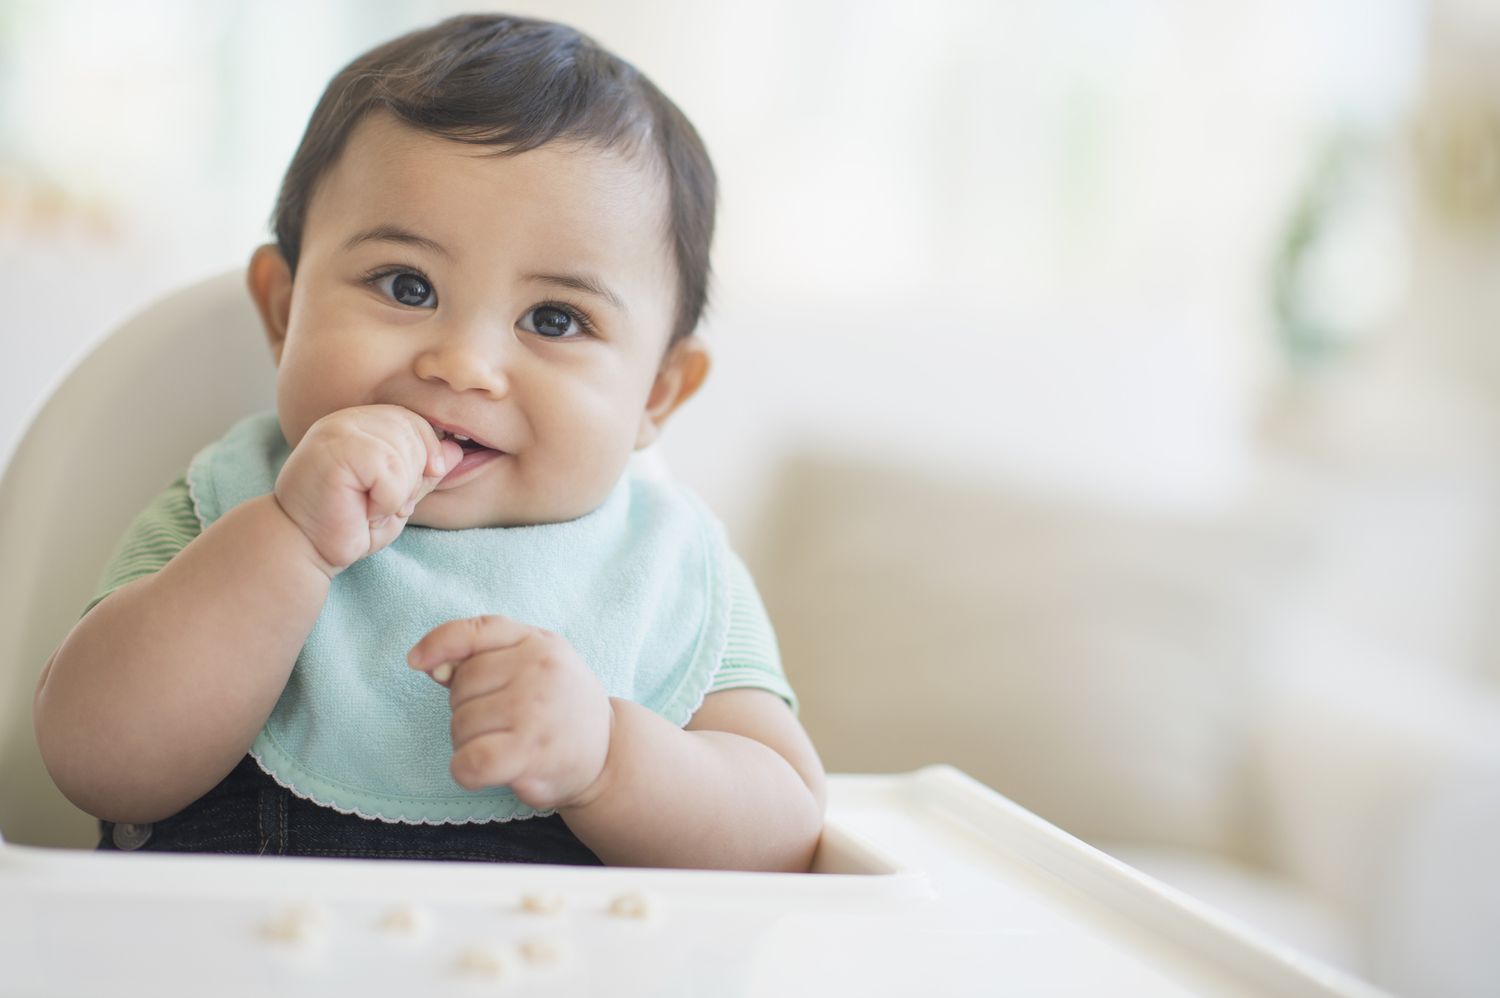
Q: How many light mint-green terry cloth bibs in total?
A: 1